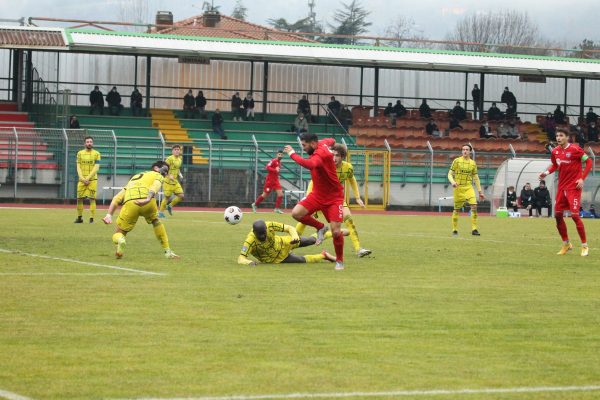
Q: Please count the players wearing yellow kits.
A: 6